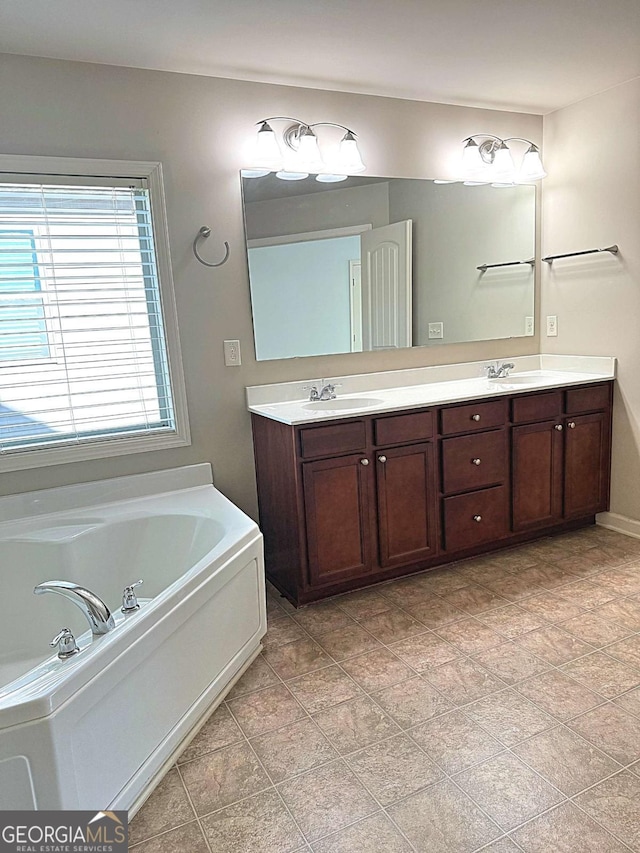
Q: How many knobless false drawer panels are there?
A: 4